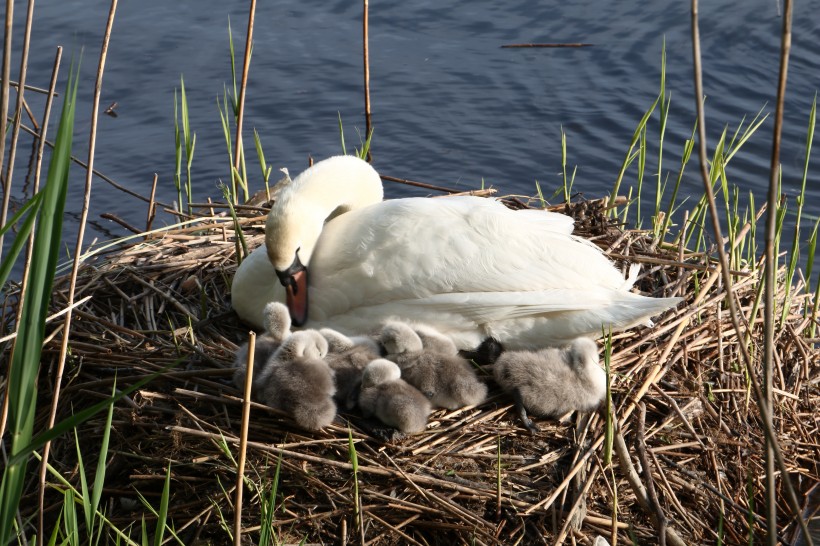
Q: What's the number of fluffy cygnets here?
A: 7